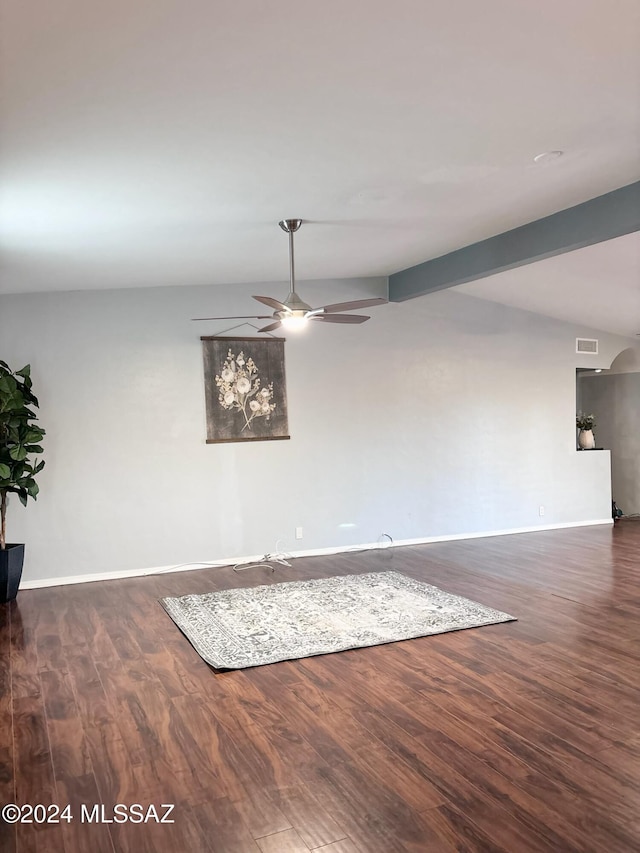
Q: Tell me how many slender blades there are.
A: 5